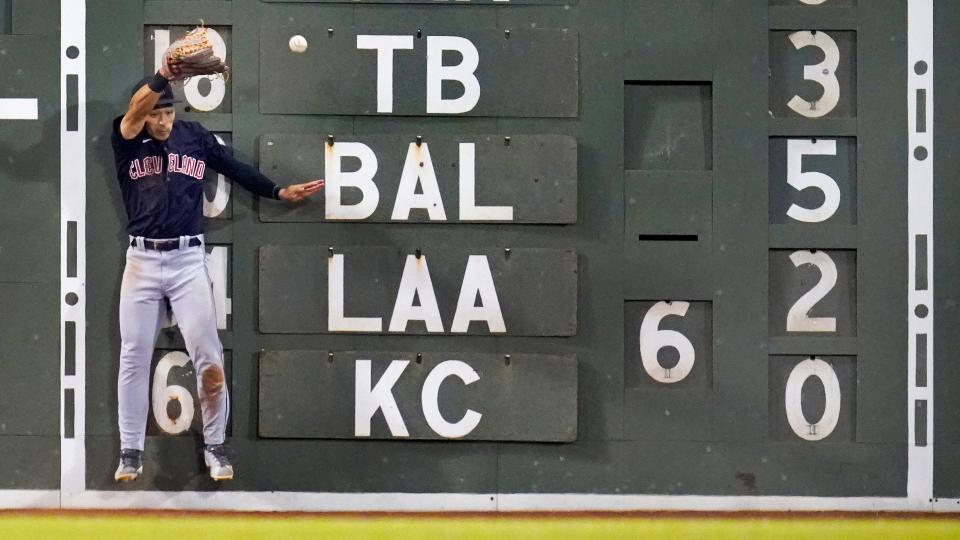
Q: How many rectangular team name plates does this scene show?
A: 4